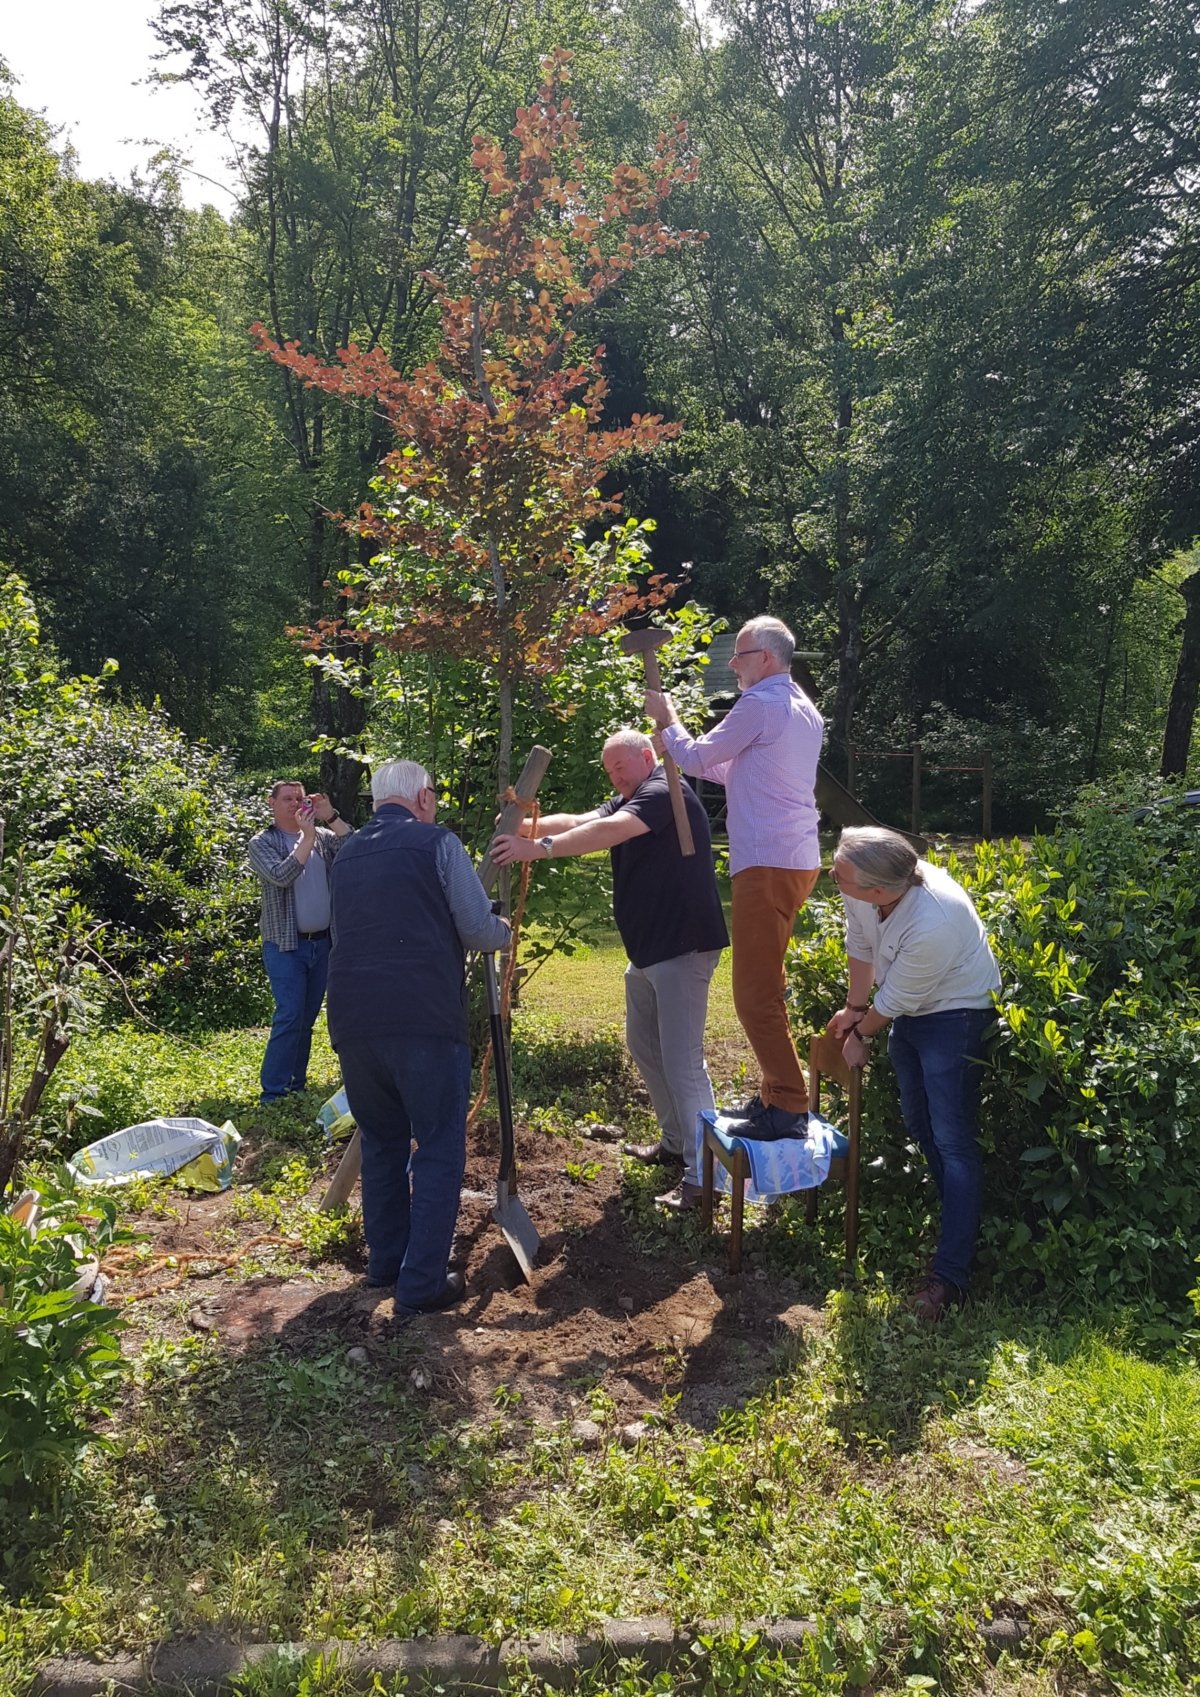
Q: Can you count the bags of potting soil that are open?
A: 2